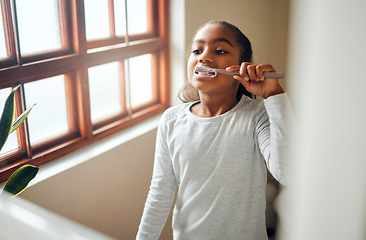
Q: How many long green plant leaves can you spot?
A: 3